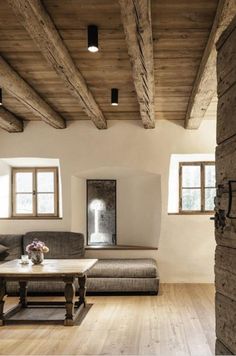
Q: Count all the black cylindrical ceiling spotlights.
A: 3